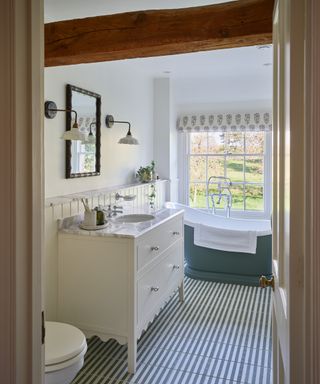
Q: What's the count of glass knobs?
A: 4